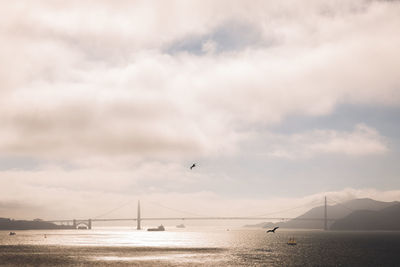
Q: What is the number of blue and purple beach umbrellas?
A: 0